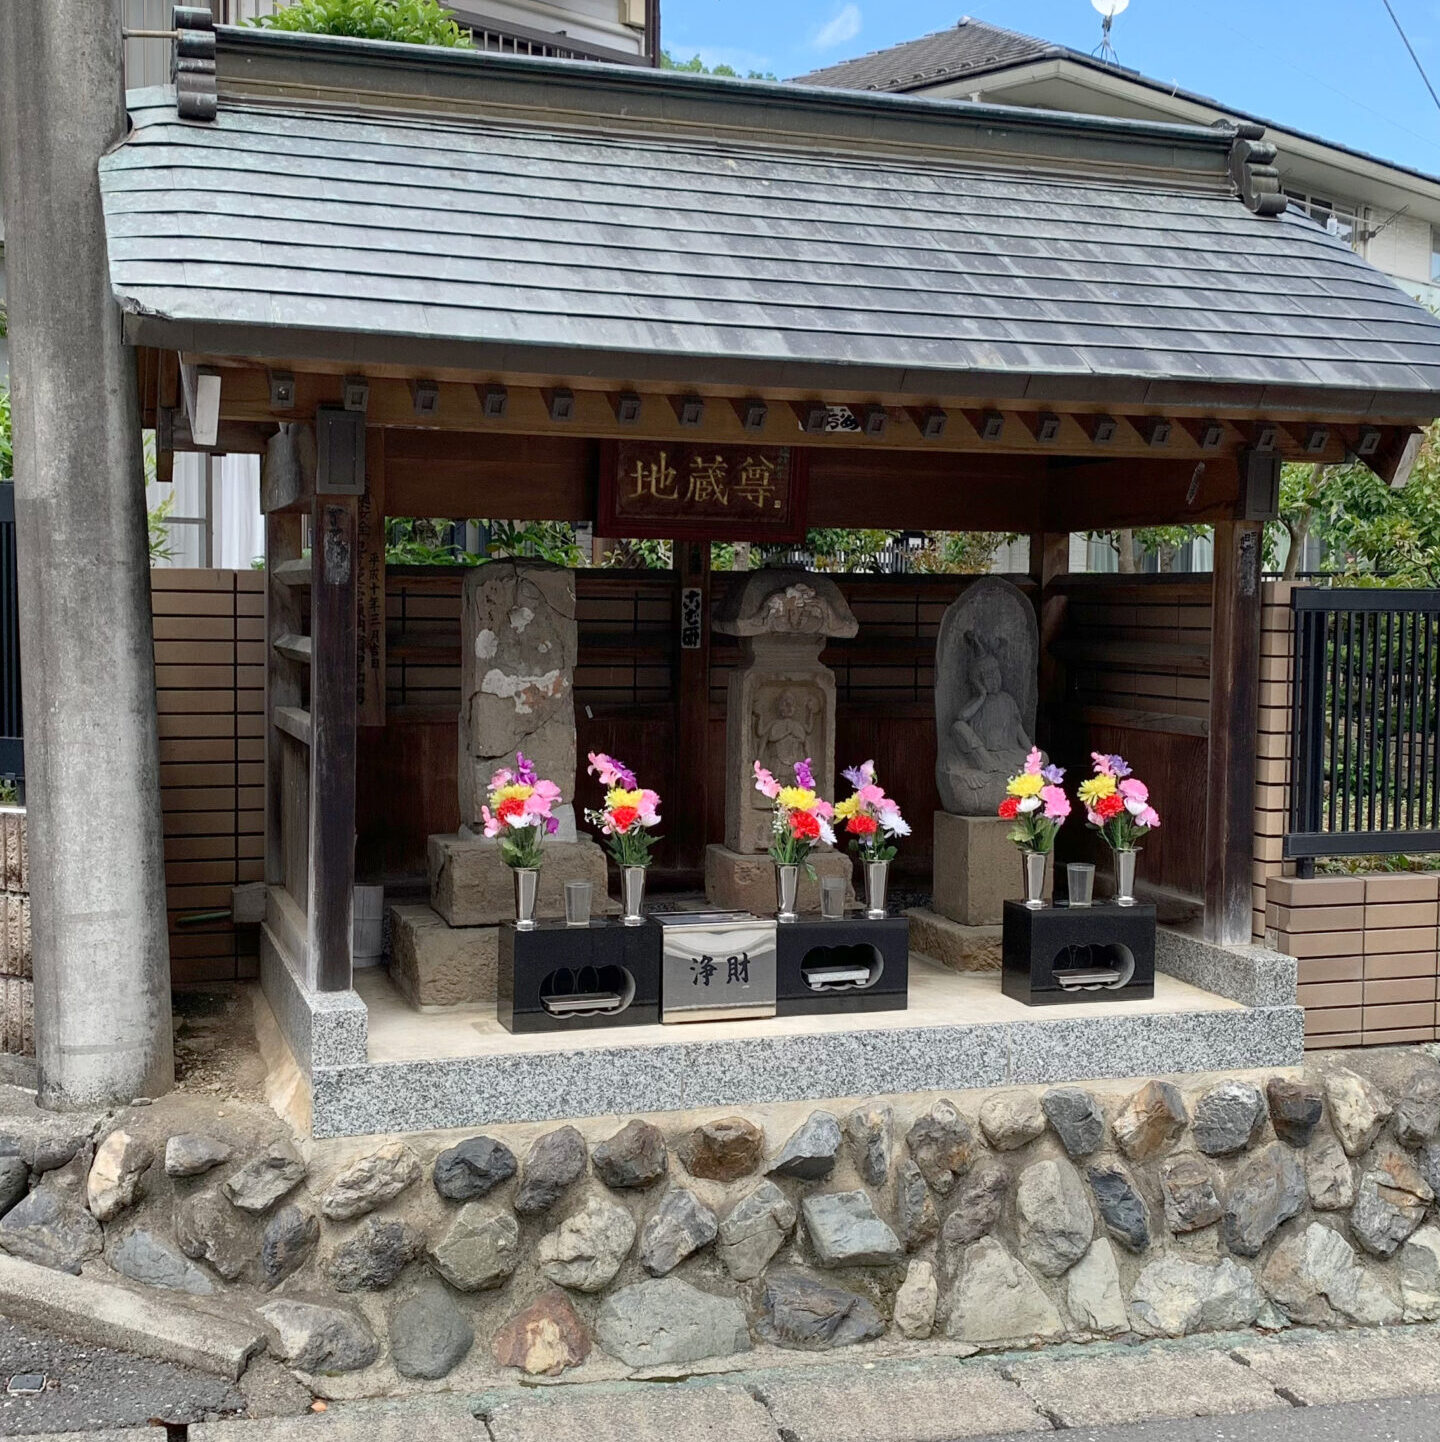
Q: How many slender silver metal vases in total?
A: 6